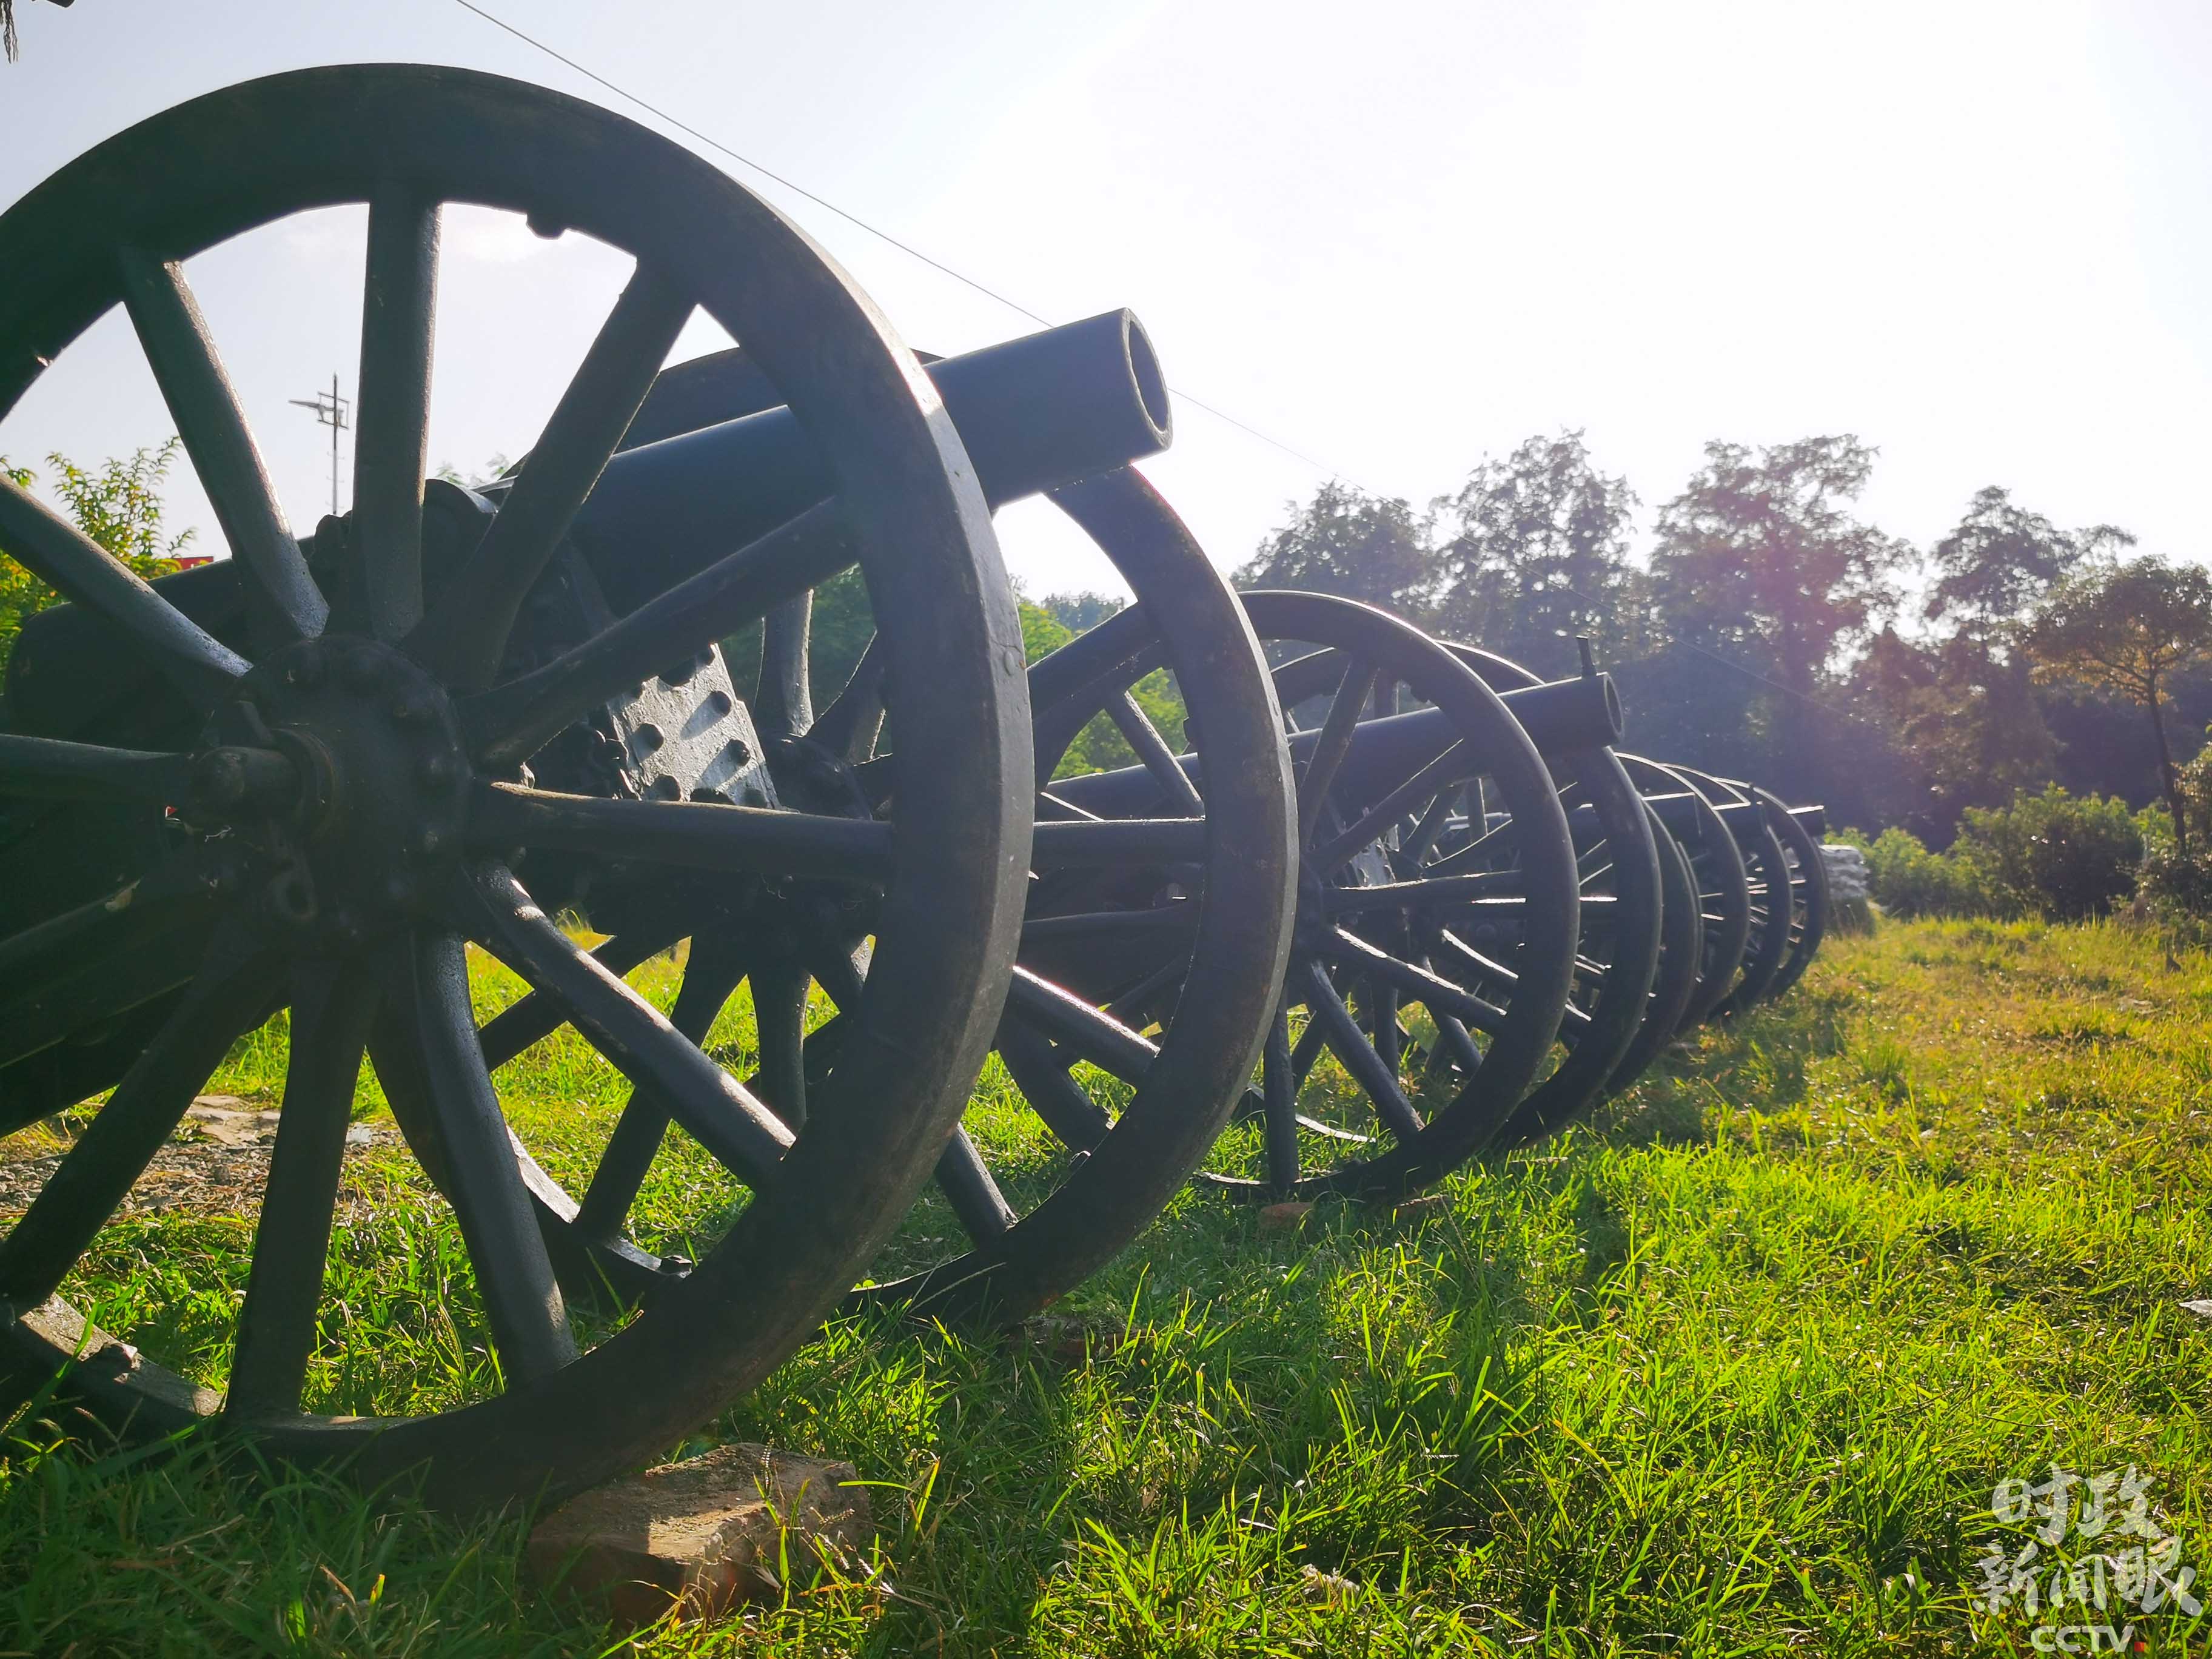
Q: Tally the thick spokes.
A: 12